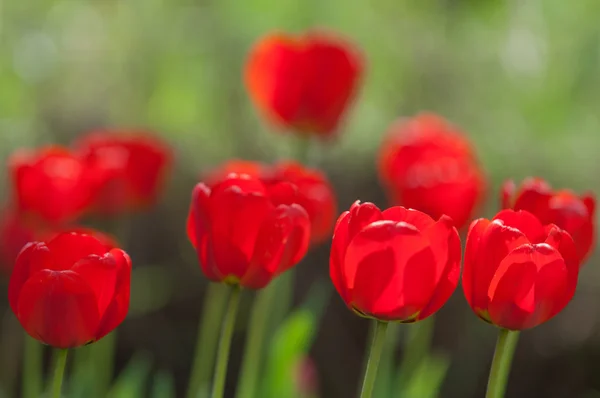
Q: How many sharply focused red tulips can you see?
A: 4